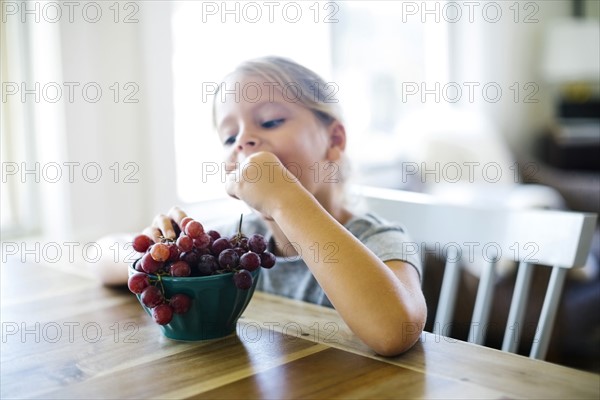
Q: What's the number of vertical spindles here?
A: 4